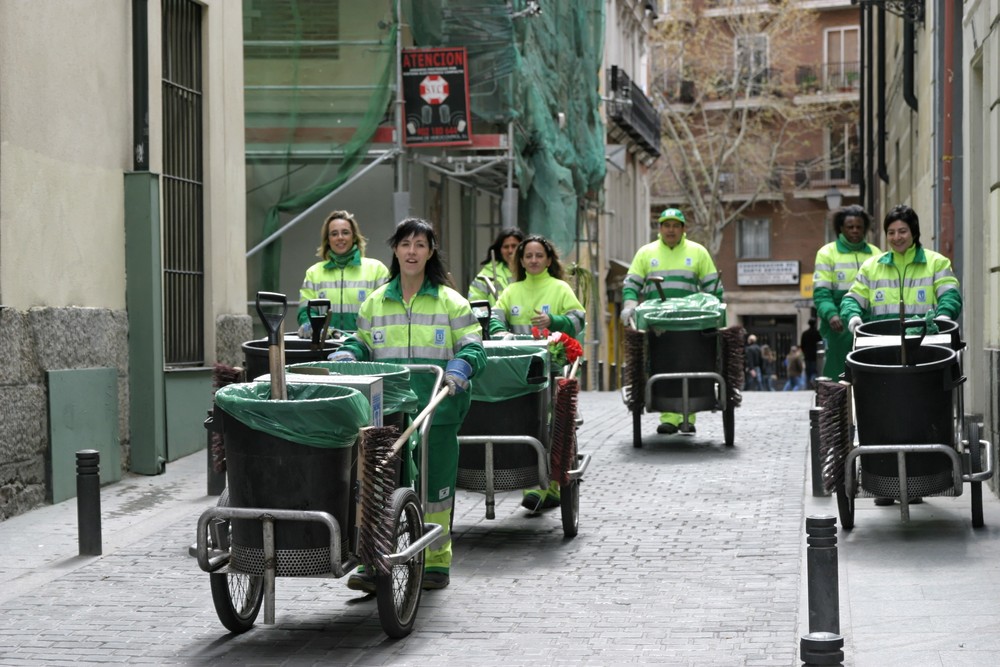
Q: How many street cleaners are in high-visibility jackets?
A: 7